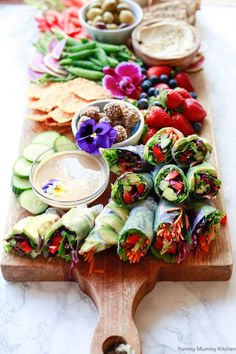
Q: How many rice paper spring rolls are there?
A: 12